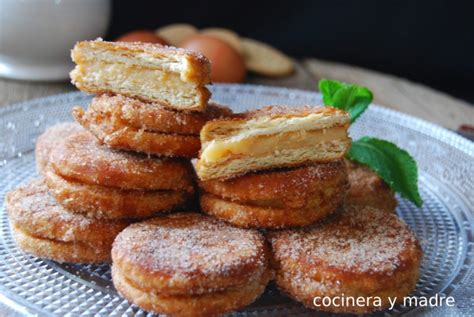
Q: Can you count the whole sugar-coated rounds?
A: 8